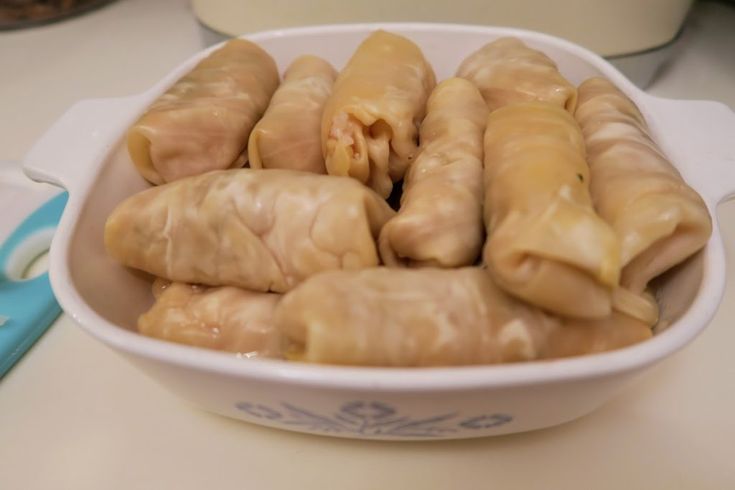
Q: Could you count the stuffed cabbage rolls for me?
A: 10